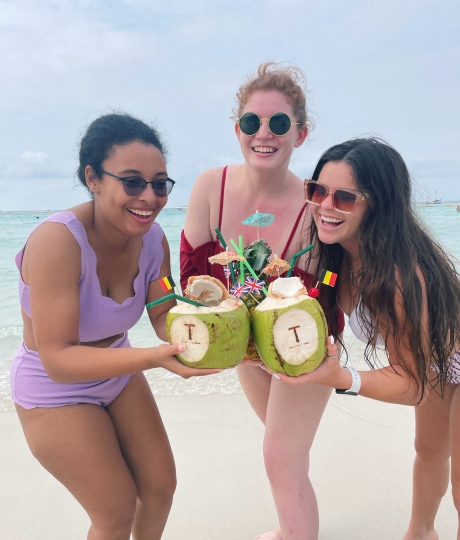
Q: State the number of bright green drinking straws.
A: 2